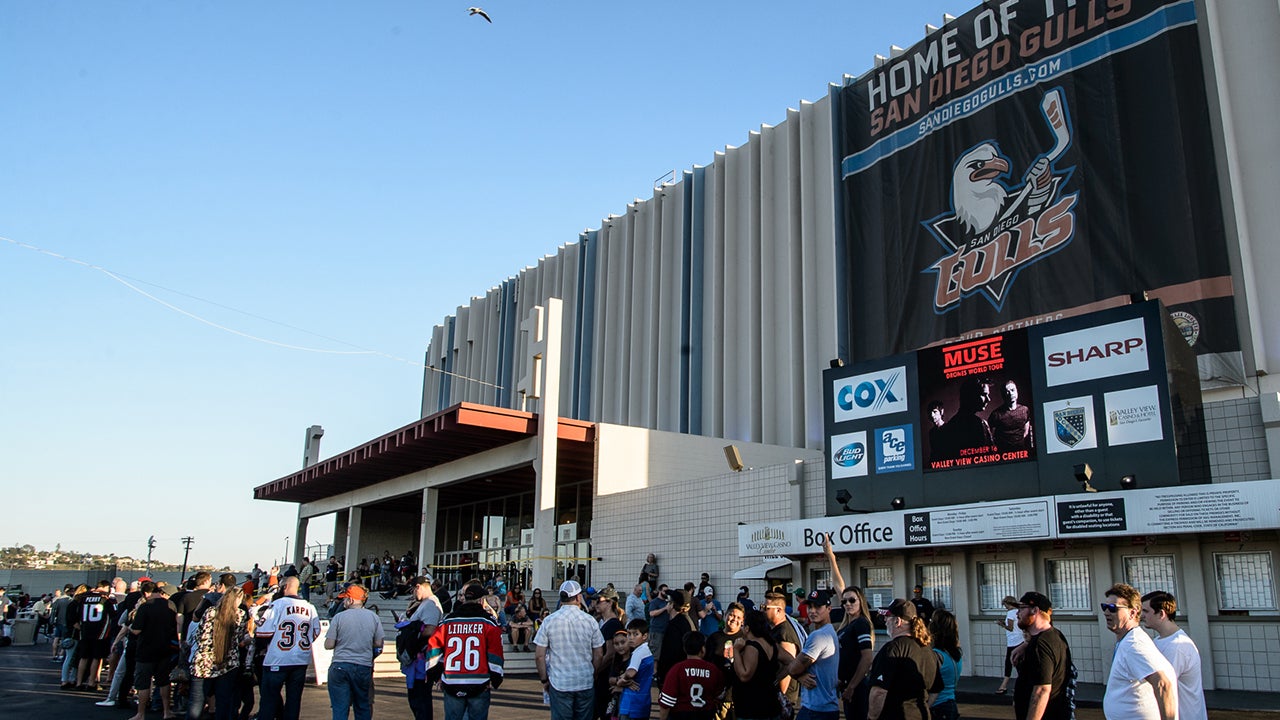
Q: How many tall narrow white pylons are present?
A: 2